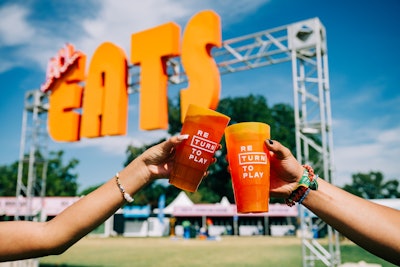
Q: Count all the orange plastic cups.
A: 2